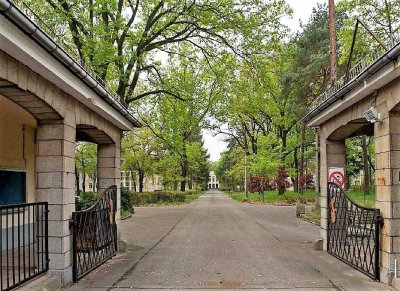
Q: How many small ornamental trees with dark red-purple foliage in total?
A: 3